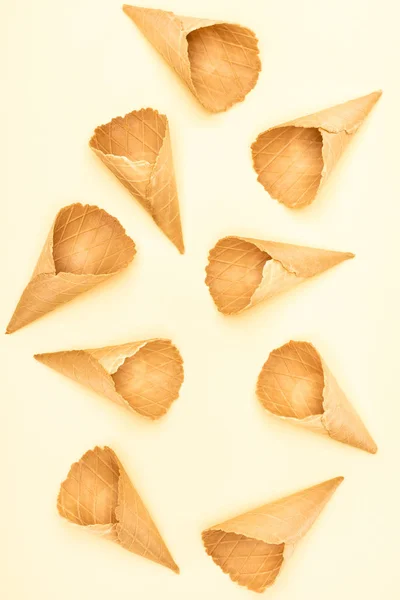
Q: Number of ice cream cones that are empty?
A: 9